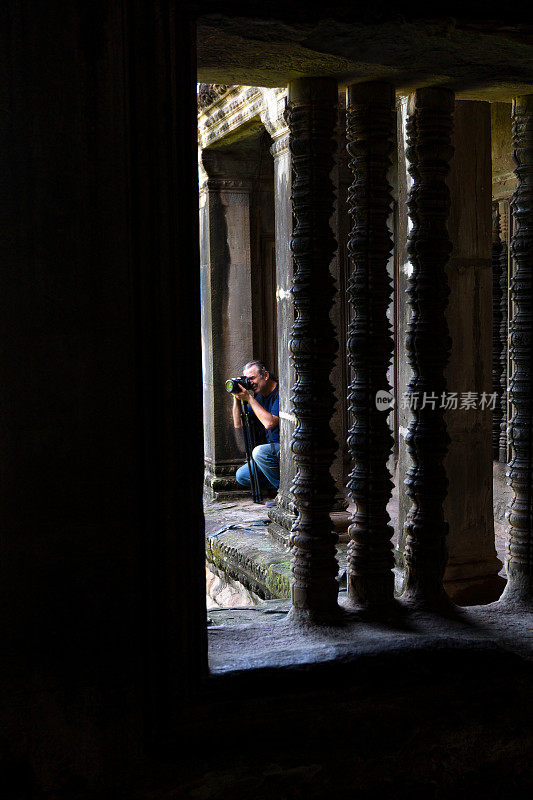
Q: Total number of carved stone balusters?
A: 4